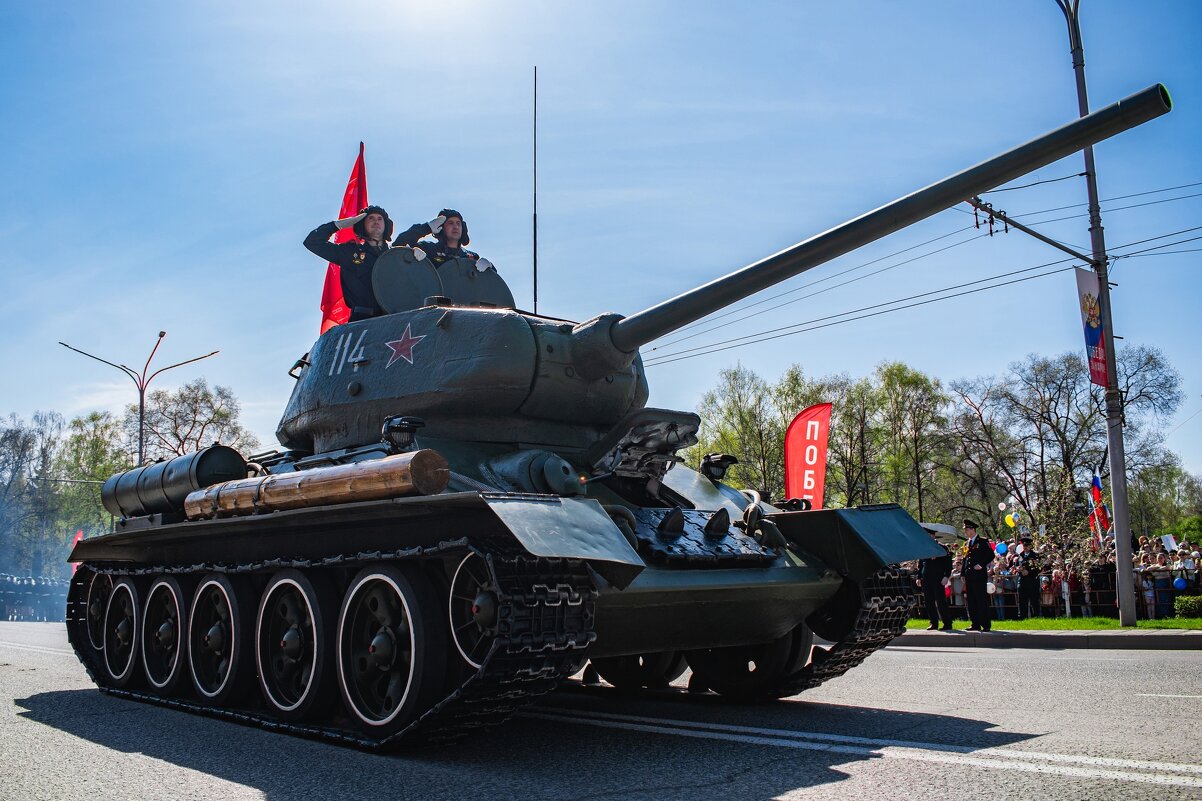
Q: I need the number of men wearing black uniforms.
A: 5